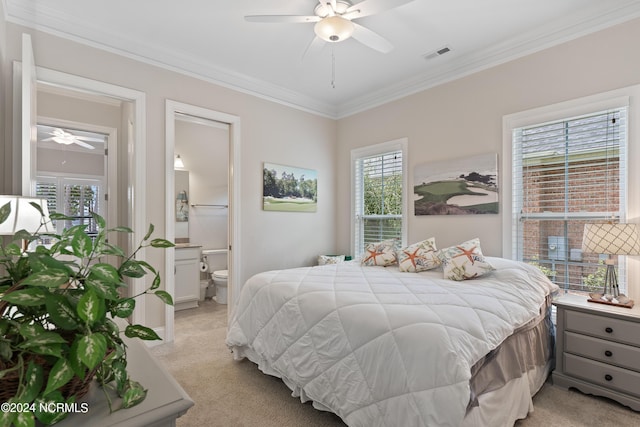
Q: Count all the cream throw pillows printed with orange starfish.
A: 3